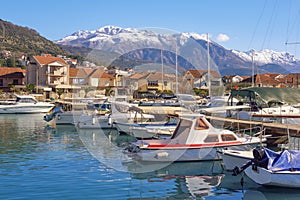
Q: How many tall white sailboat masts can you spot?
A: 4